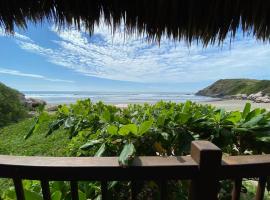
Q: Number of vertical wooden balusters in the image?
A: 8